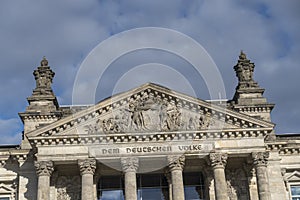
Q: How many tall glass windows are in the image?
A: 3